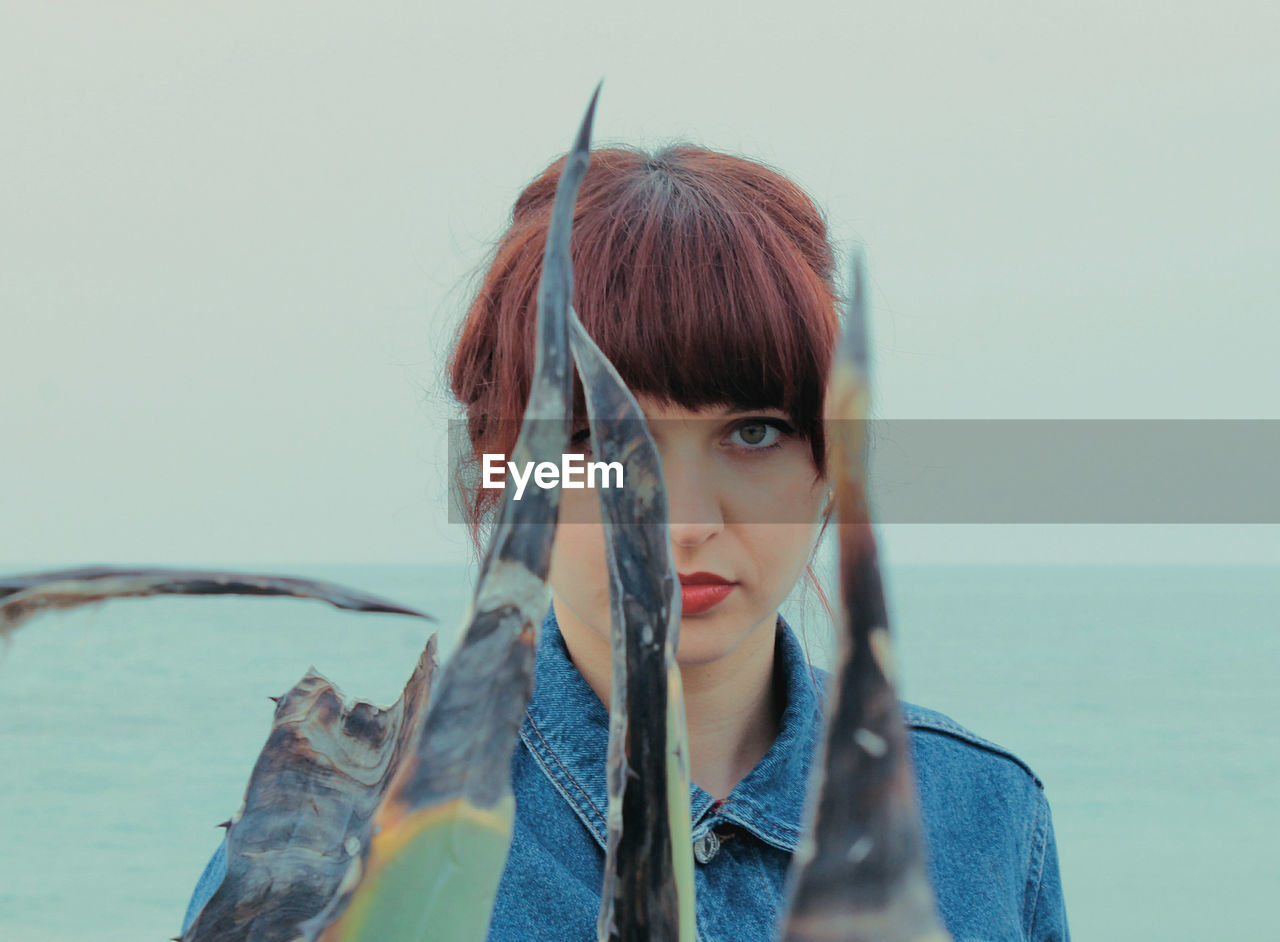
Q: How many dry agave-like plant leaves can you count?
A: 5